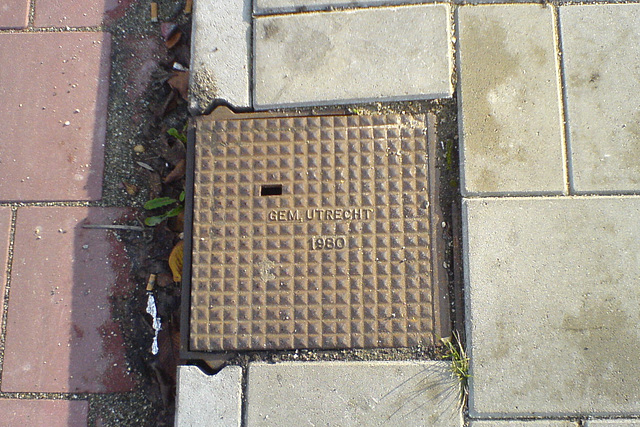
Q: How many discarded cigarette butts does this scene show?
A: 3